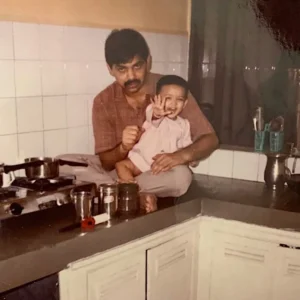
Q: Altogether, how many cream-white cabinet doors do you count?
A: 4